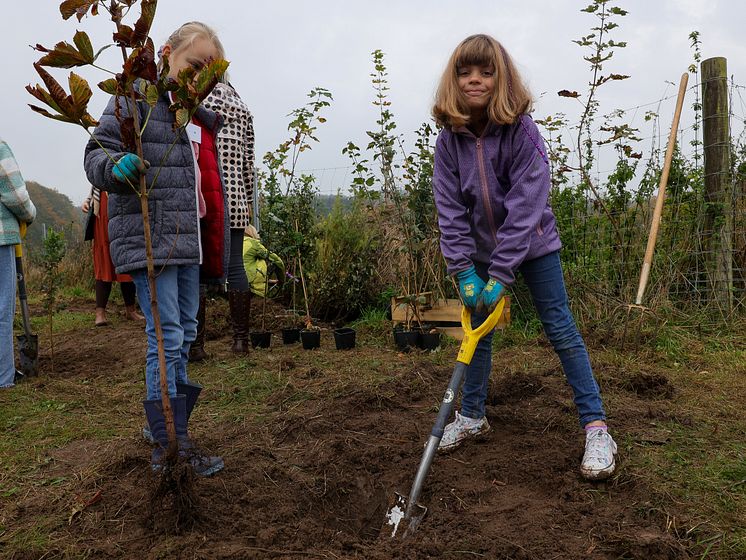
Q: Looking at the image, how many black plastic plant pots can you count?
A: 6